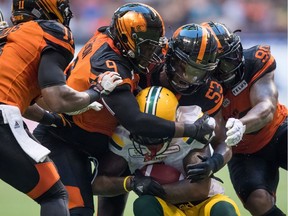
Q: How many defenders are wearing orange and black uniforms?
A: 4